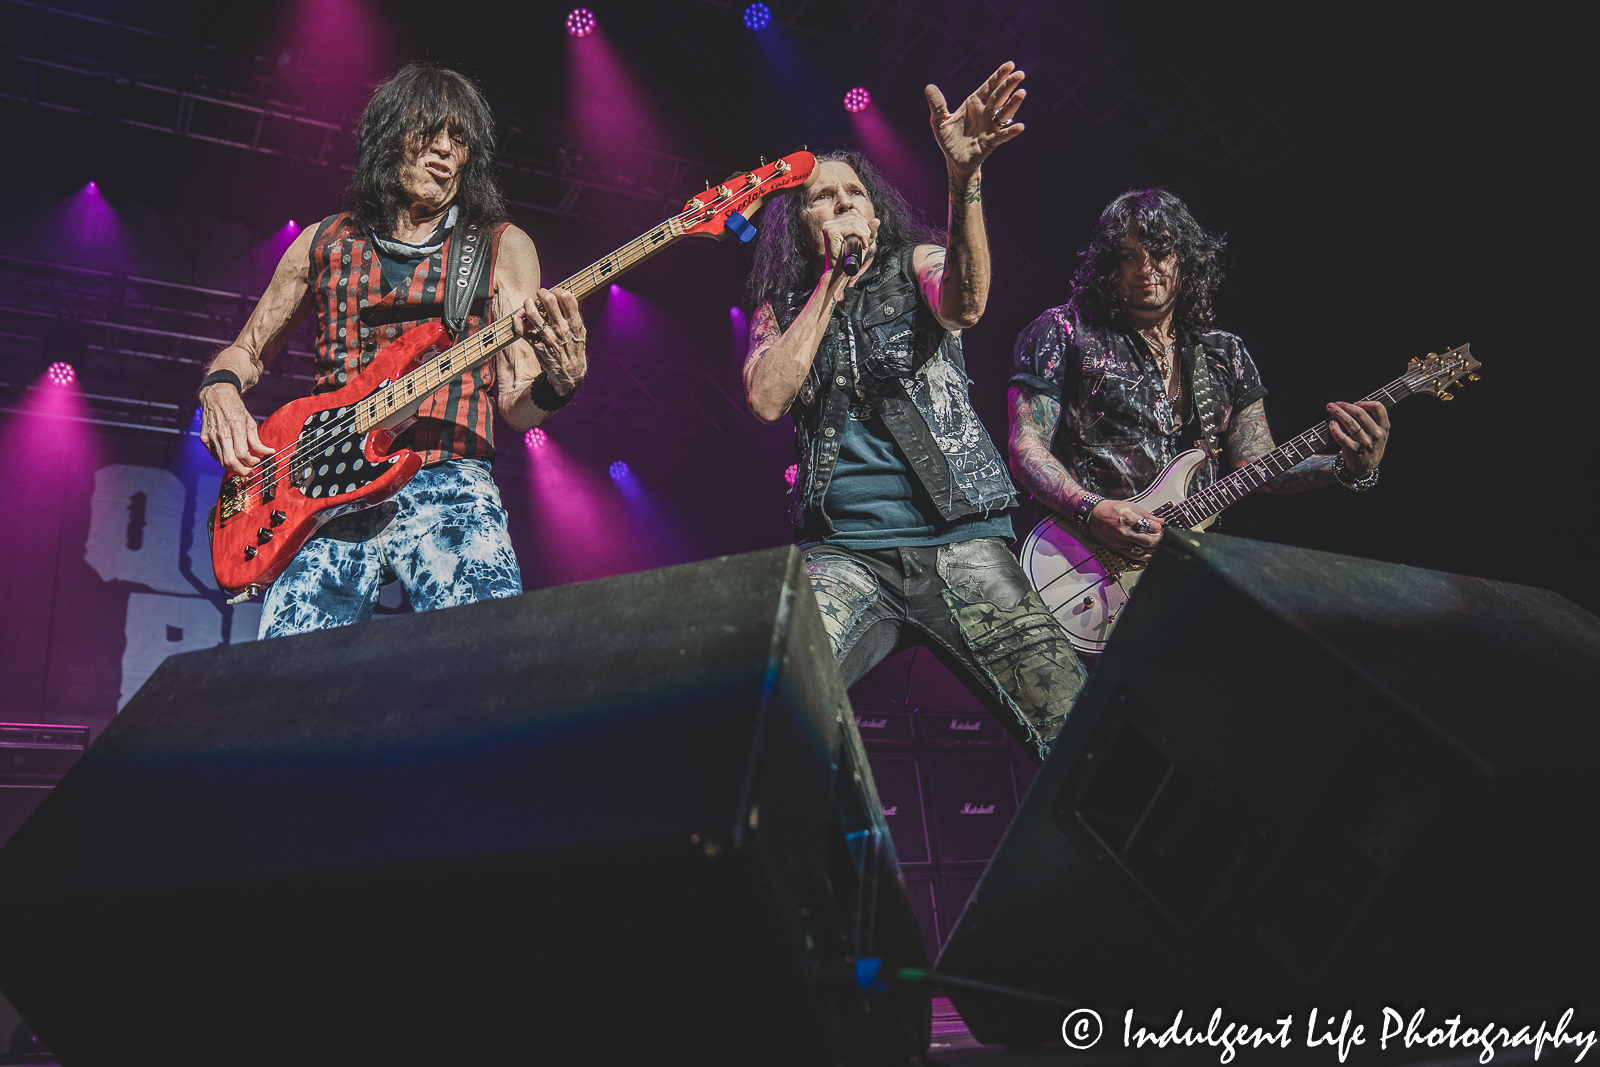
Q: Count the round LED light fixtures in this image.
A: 7